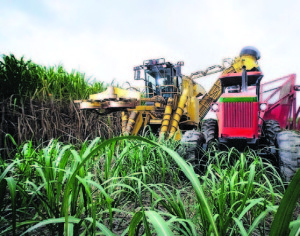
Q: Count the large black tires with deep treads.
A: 4